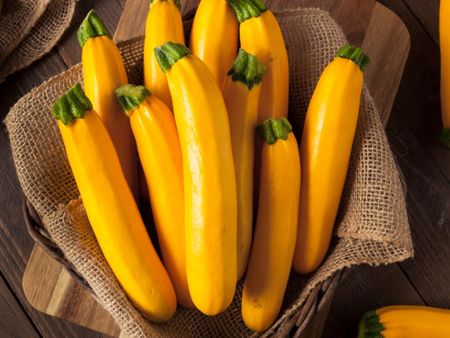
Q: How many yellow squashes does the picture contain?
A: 12